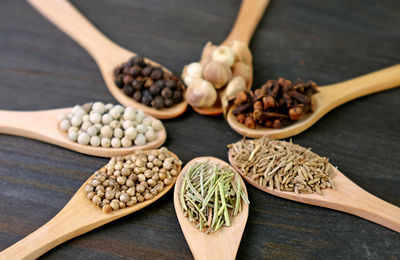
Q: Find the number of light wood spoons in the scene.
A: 7